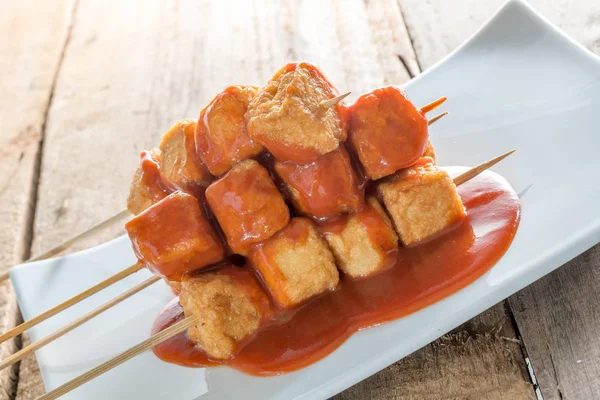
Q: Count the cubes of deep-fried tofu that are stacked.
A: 12